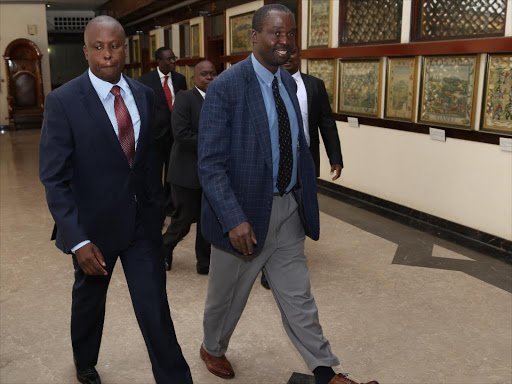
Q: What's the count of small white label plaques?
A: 3